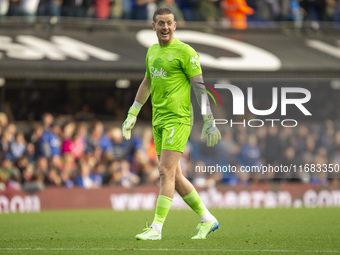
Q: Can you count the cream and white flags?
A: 0